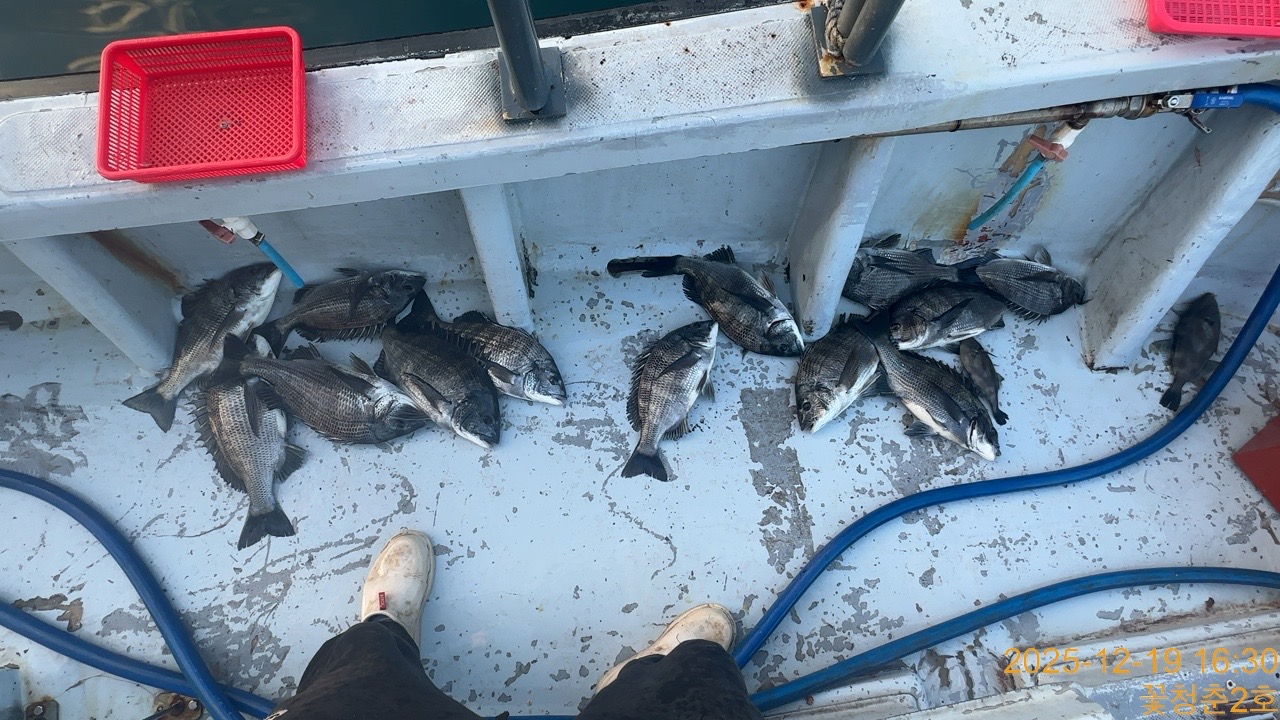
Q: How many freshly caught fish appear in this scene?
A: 15